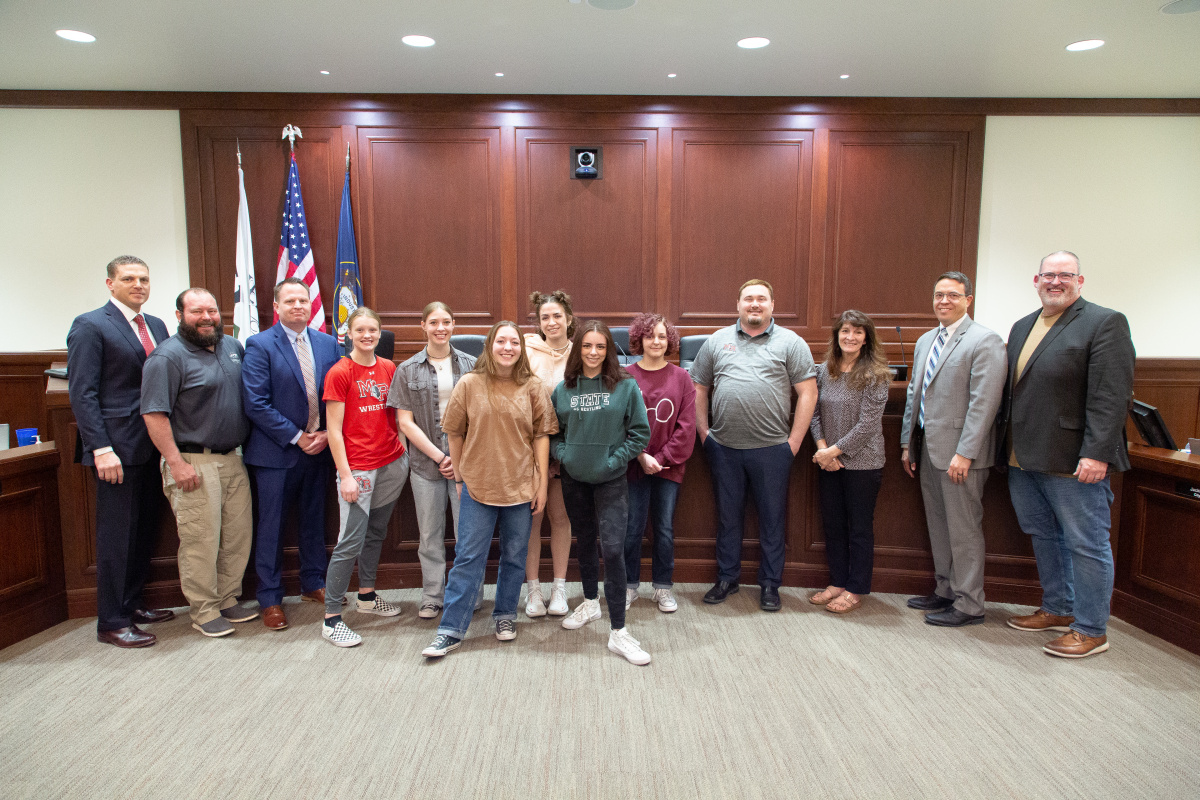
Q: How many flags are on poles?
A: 3